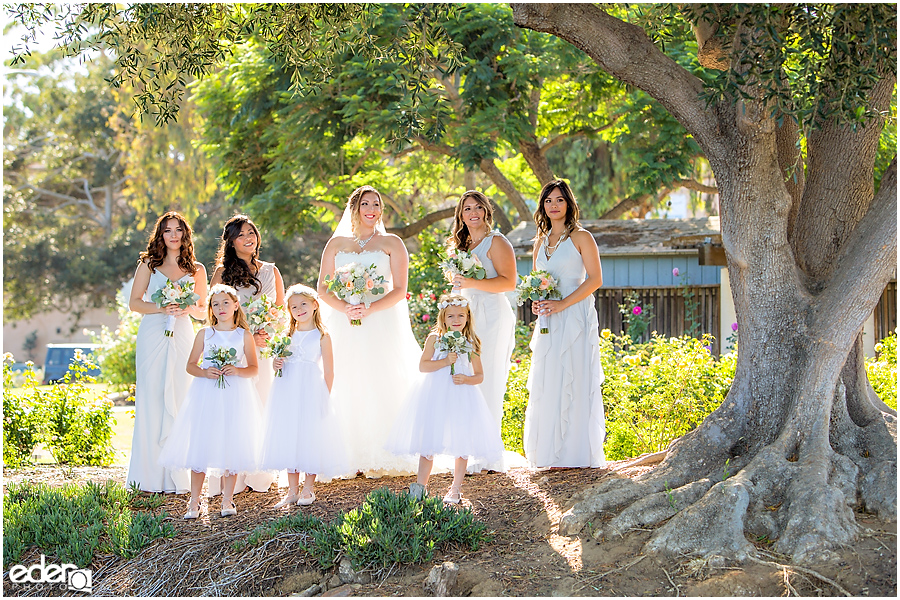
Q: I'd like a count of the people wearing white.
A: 8